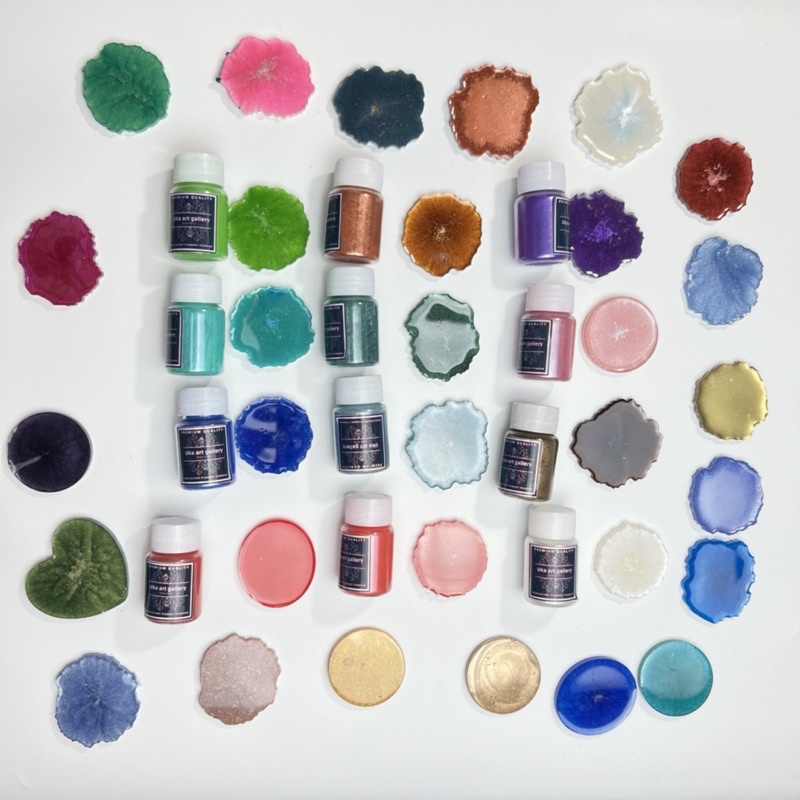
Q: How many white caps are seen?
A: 12